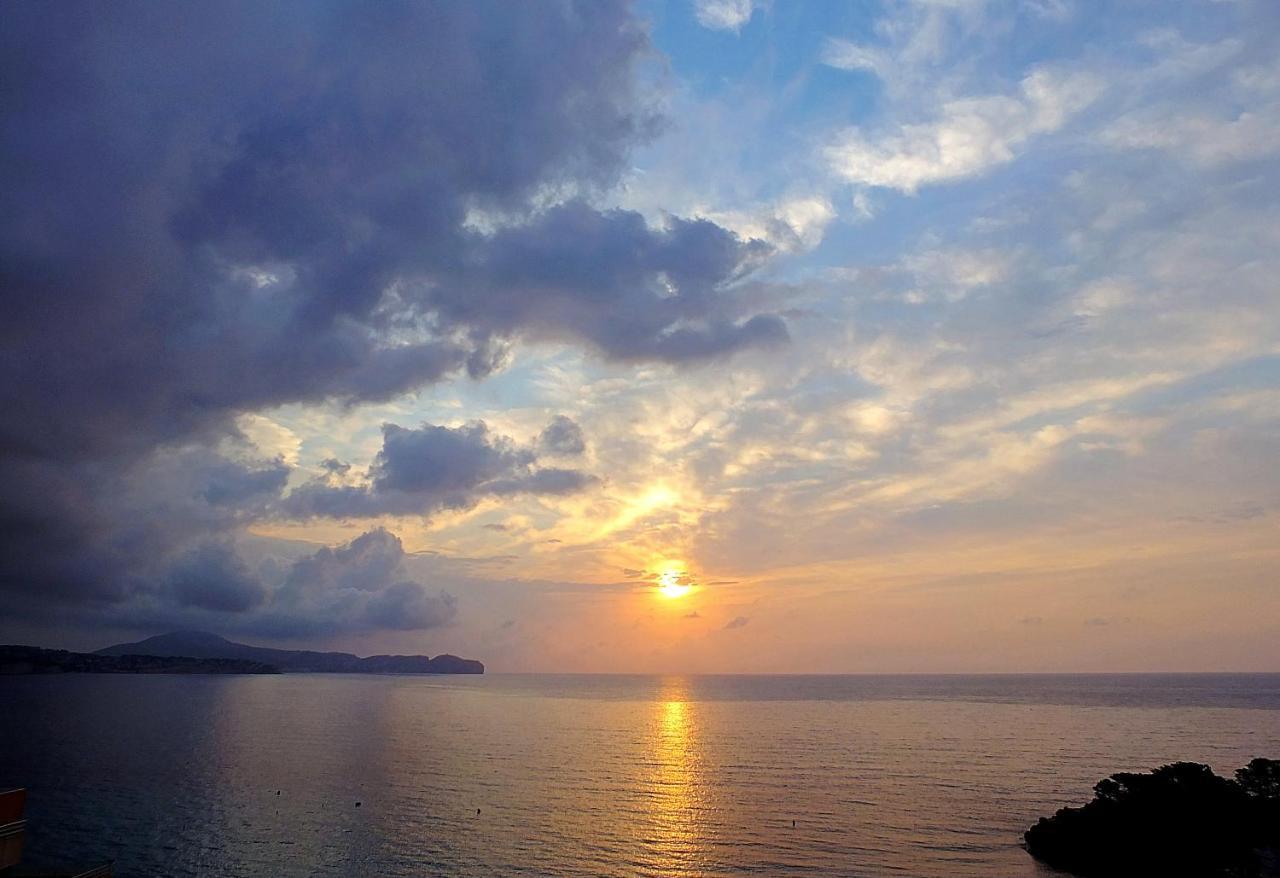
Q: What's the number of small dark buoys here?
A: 4